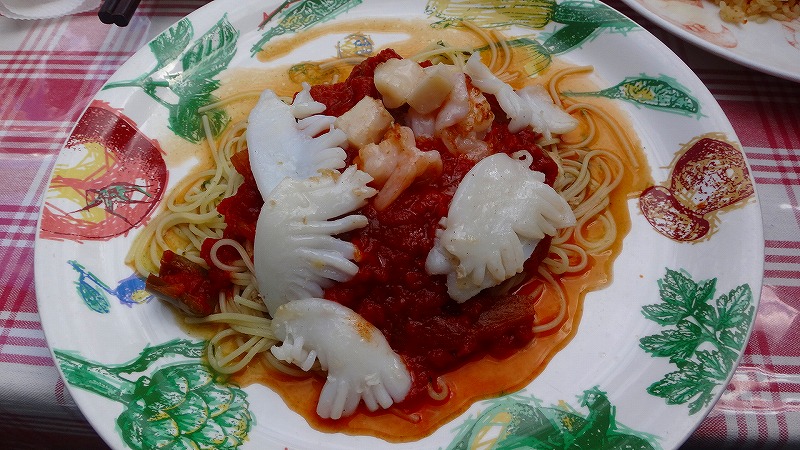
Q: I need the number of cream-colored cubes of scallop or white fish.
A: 3